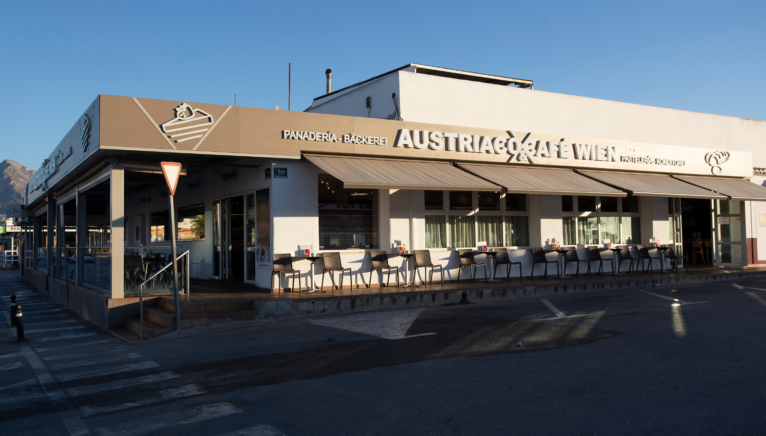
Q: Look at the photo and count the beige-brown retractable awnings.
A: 4